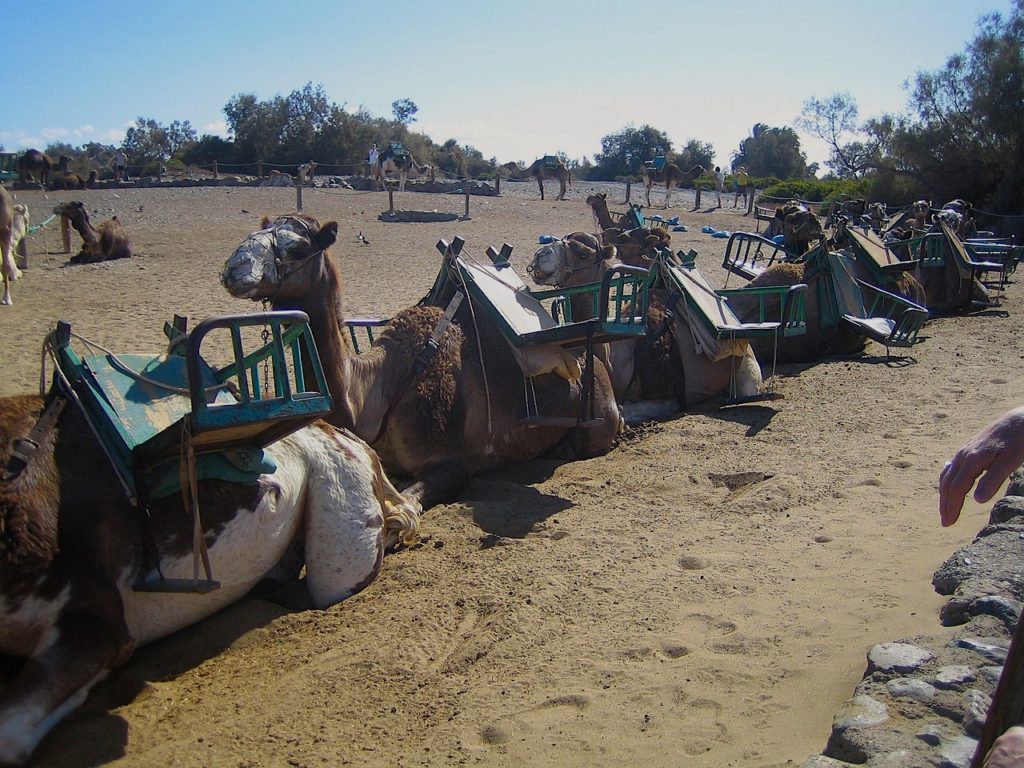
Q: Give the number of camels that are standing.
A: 5